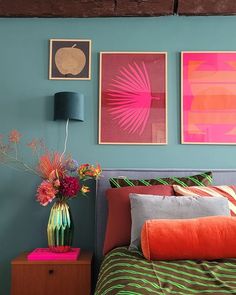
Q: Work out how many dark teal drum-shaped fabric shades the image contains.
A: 1